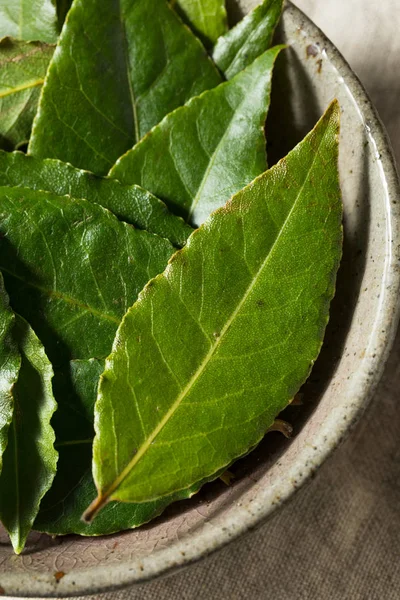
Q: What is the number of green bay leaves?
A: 12